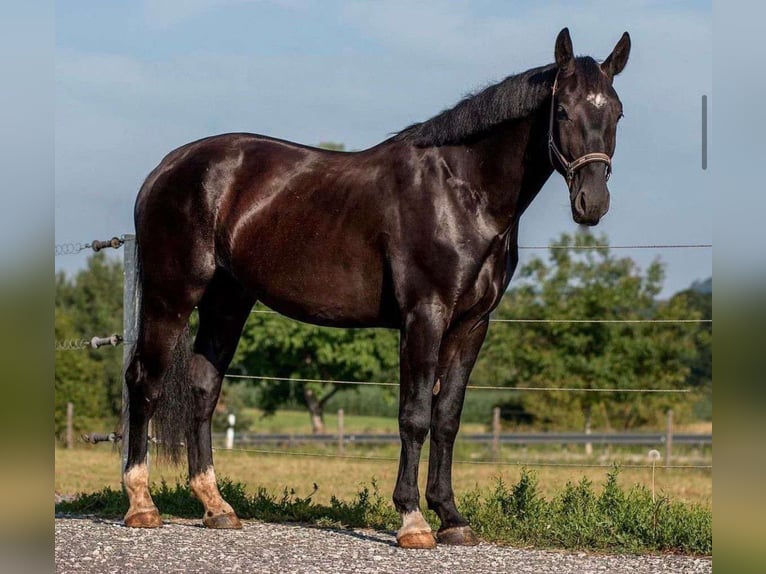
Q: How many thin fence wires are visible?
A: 4